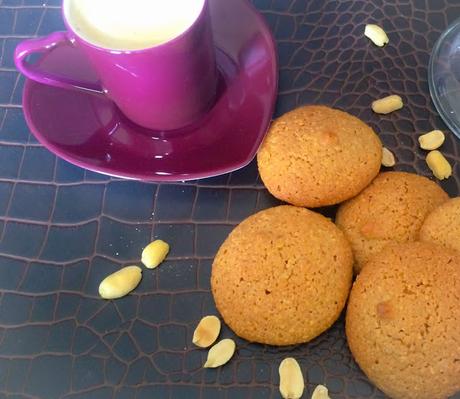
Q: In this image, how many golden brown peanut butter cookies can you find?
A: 5